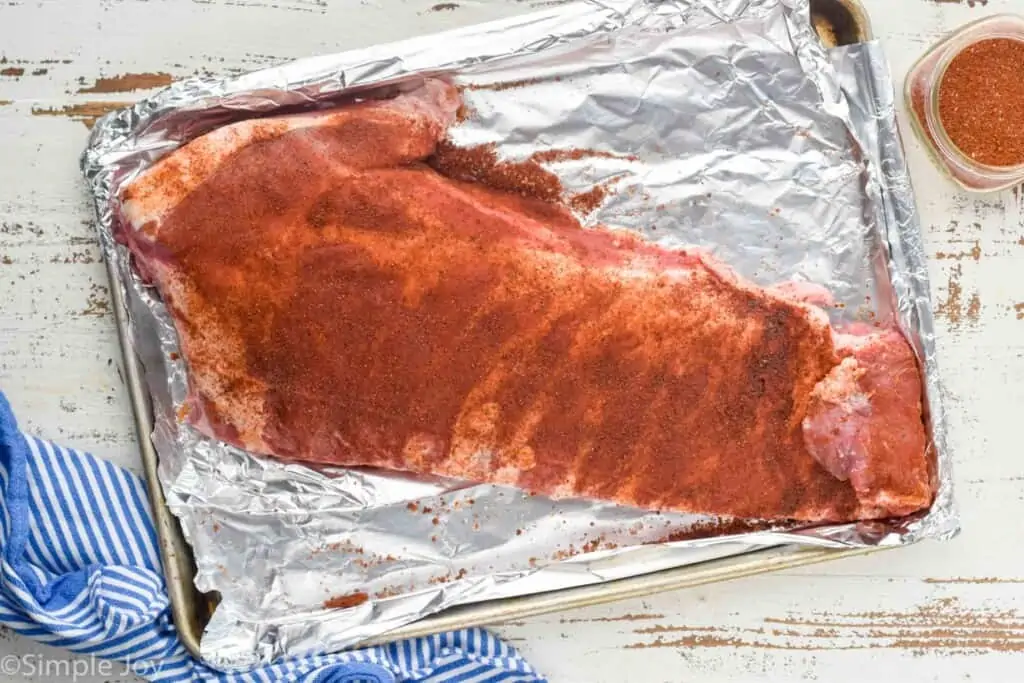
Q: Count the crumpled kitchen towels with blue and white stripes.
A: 1